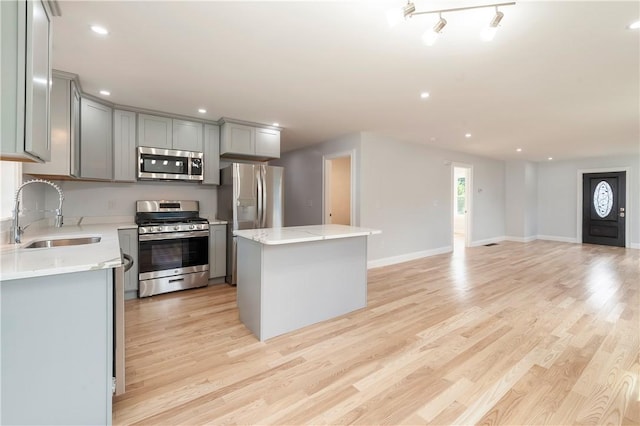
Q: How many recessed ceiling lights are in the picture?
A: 9